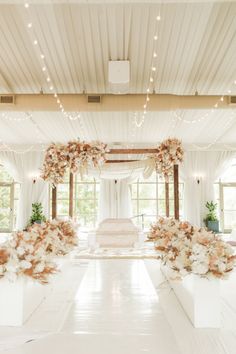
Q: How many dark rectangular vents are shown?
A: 3